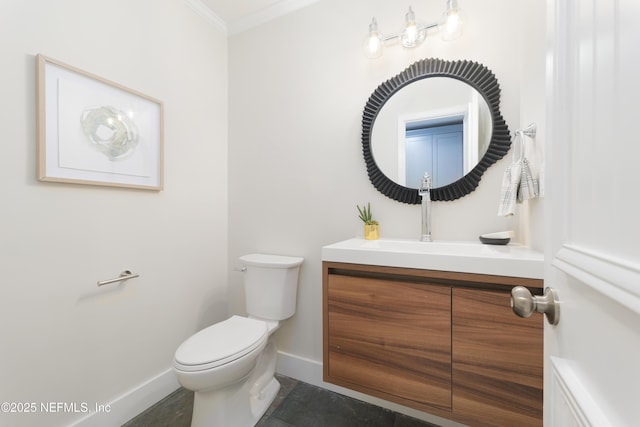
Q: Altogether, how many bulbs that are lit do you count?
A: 3